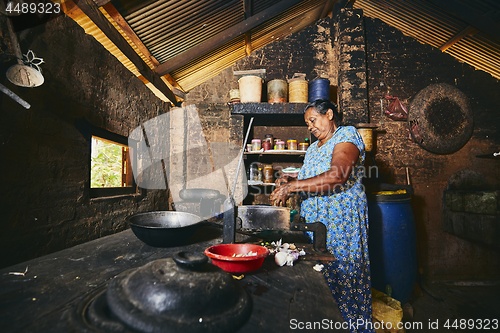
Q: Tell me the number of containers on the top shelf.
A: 5